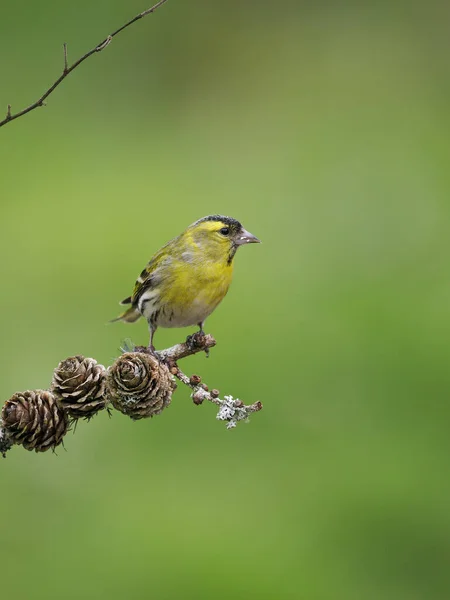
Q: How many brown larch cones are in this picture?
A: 3